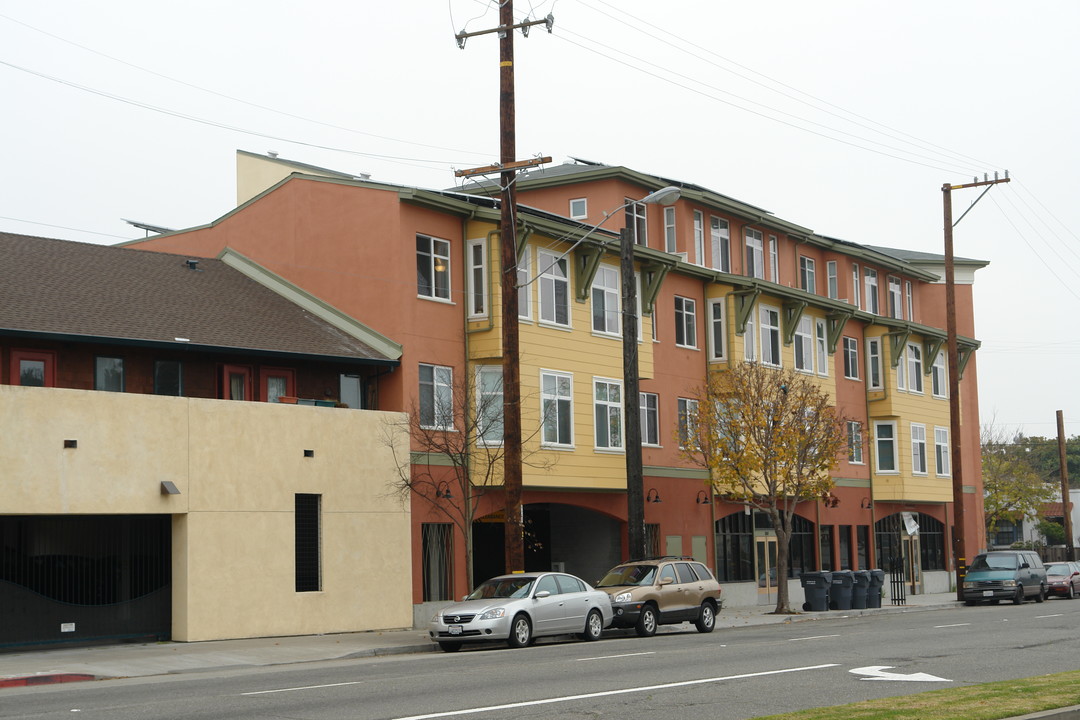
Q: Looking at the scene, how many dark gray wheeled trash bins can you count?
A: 4